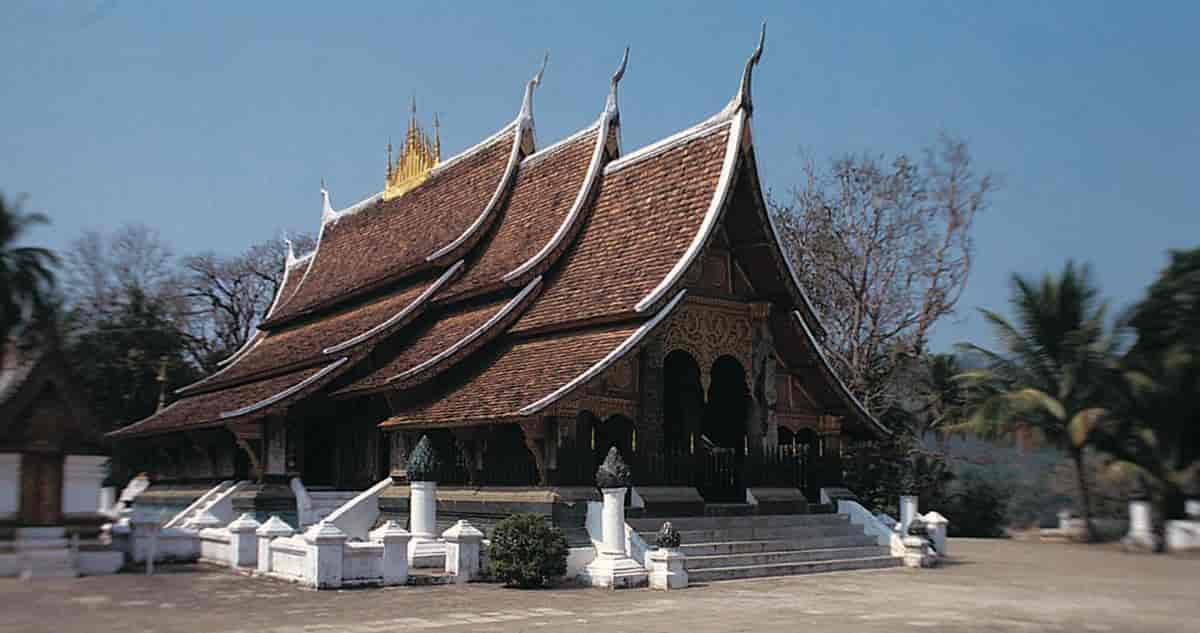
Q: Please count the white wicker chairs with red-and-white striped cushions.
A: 0